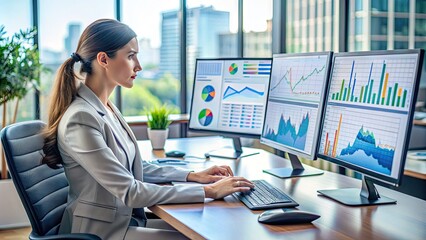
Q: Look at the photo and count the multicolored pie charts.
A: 3